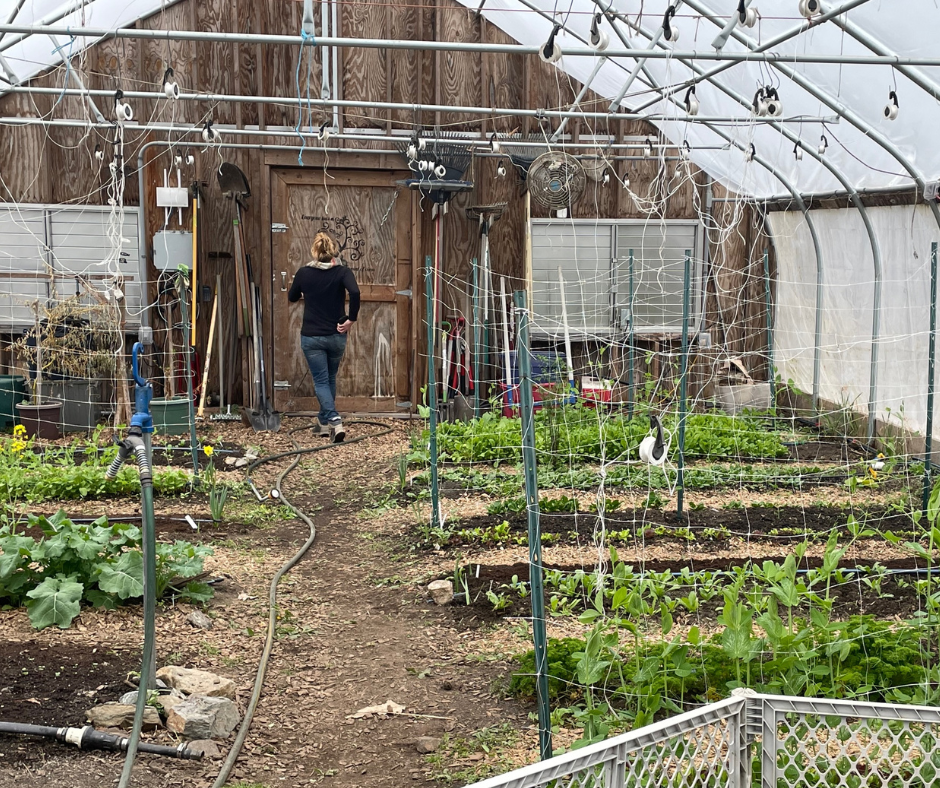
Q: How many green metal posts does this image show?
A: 8